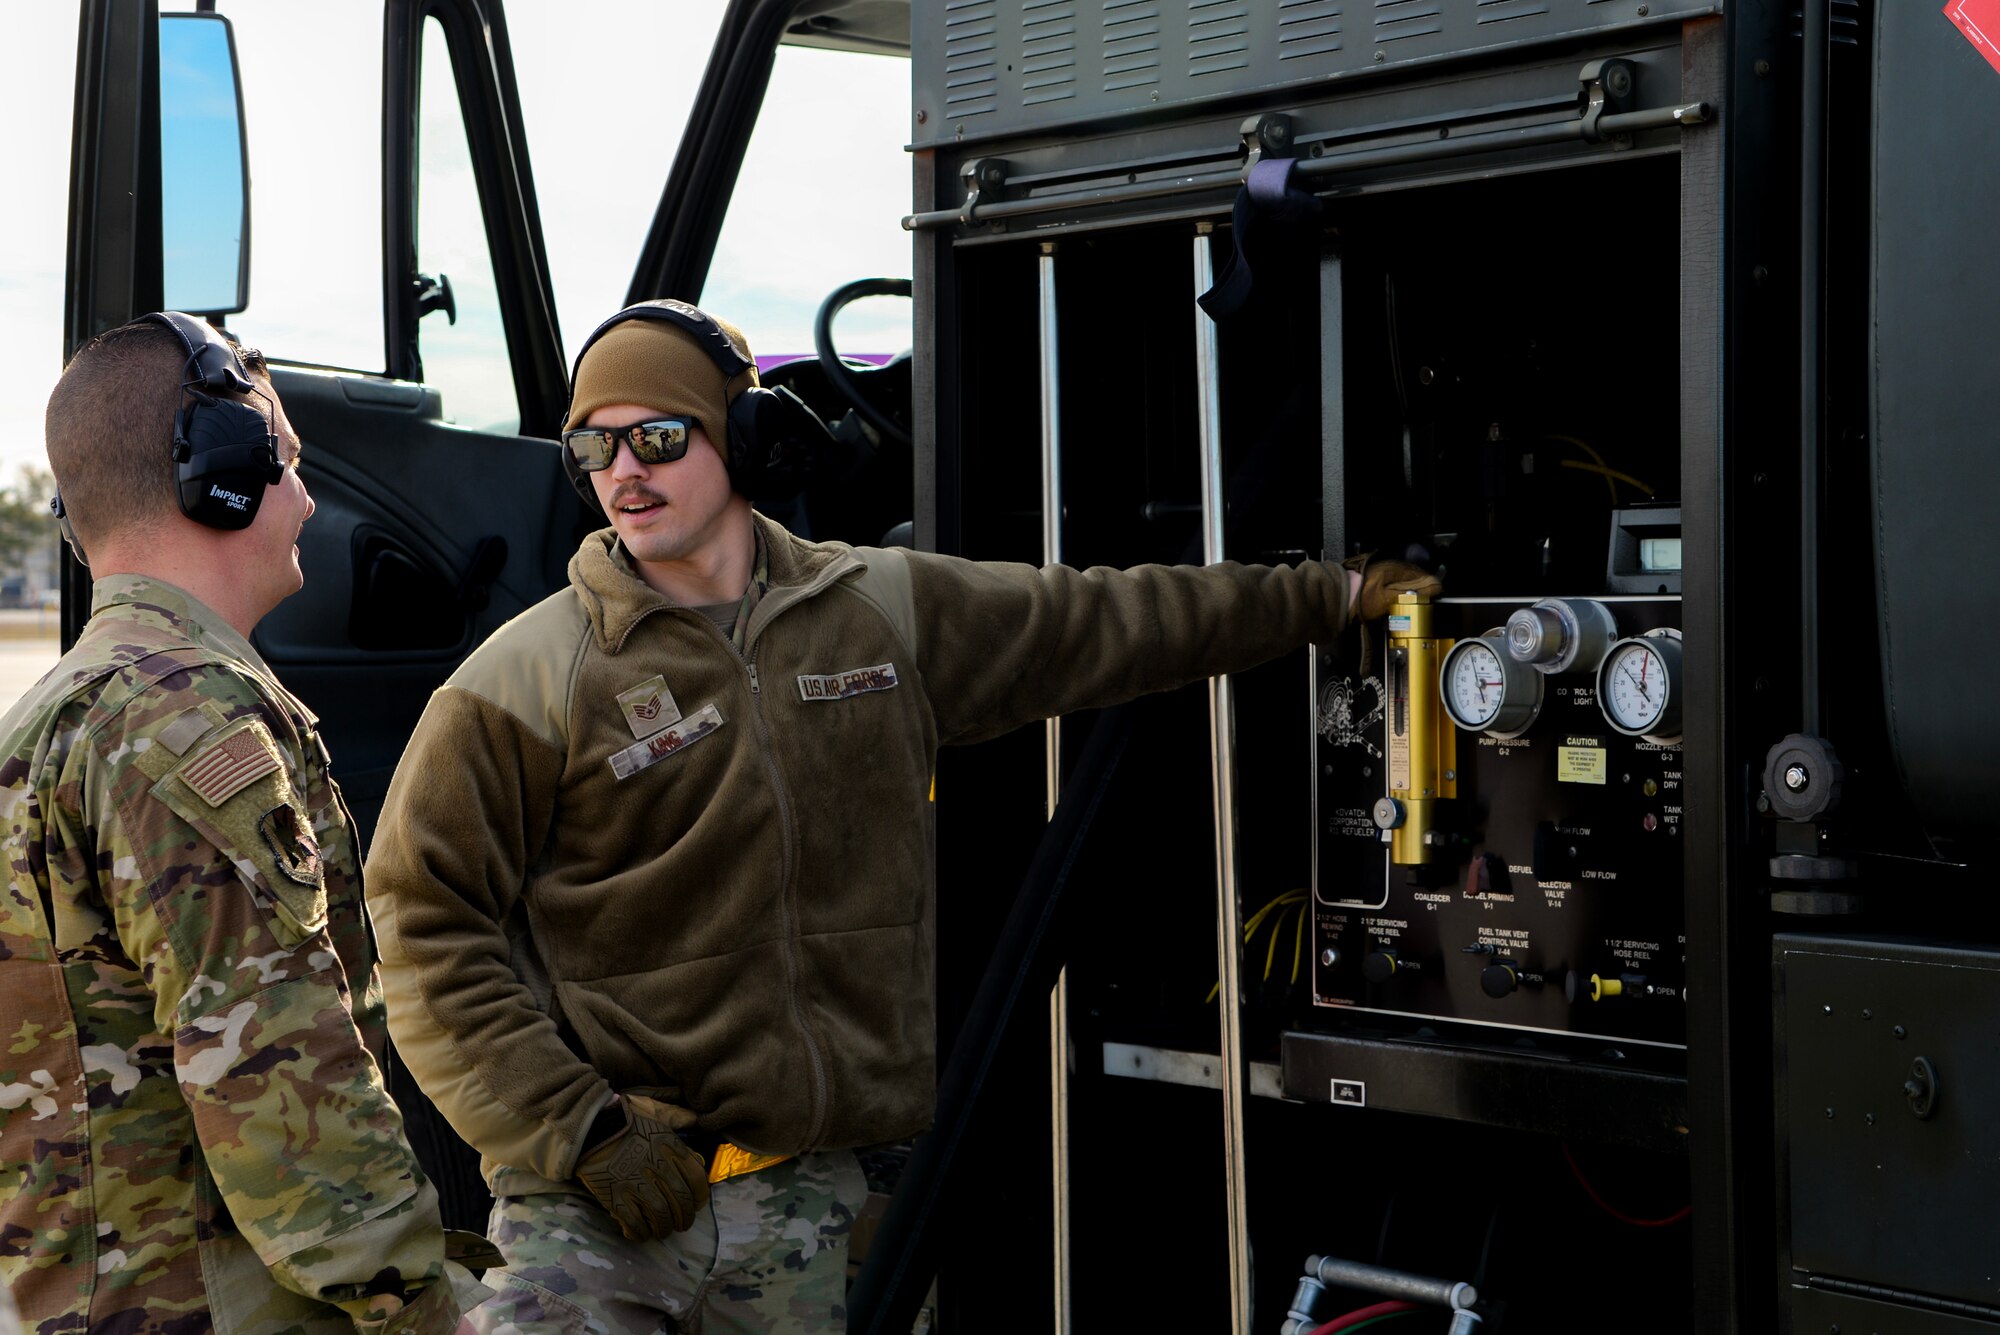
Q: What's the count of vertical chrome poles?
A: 2